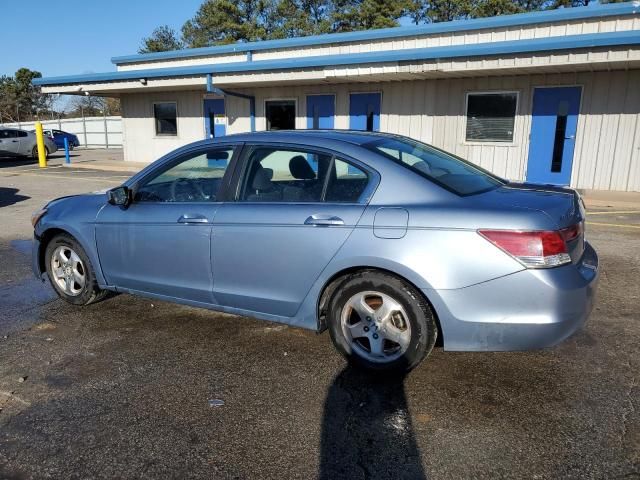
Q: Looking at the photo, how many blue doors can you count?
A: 4